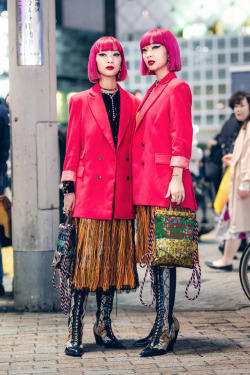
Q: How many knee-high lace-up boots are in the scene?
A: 4